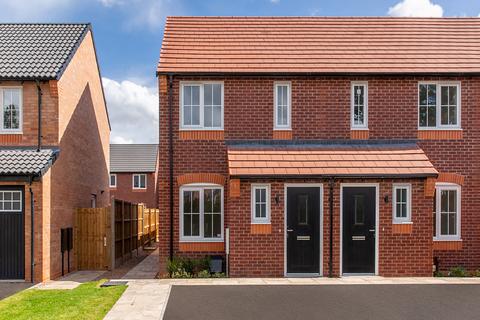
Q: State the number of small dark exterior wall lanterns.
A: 2